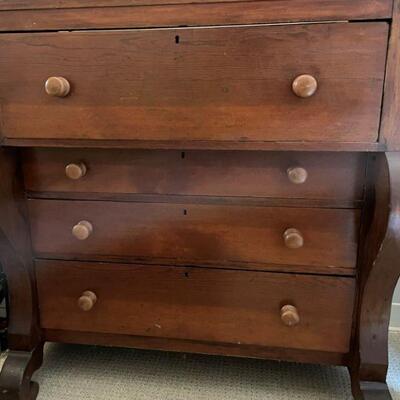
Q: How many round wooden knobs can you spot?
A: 8